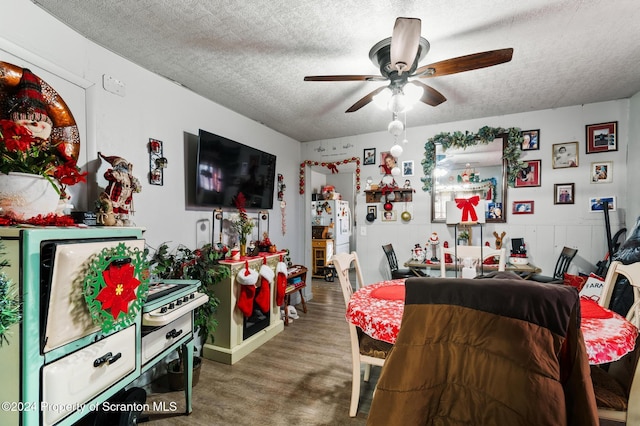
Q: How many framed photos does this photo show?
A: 13